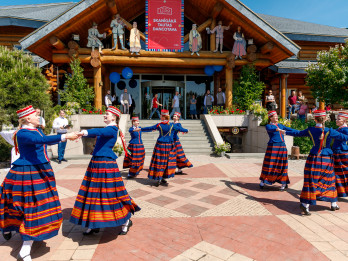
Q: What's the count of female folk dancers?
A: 8